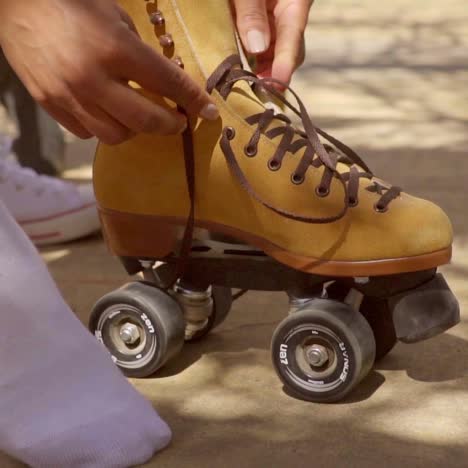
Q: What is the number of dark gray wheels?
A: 4